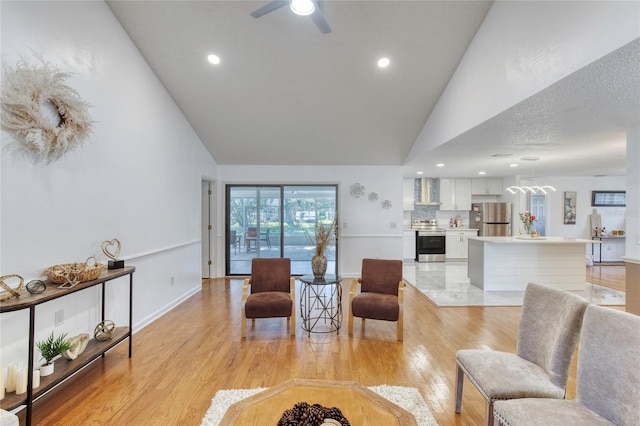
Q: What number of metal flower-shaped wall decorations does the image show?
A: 3